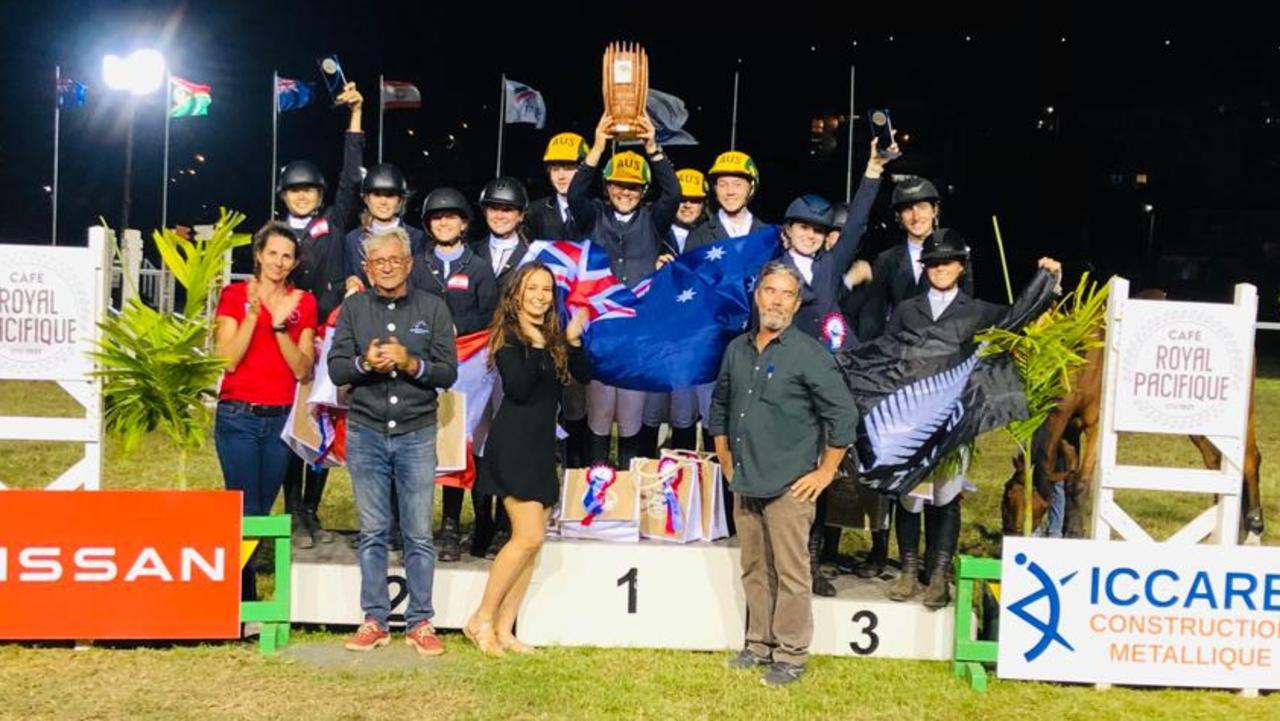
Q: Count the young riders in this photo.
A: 12